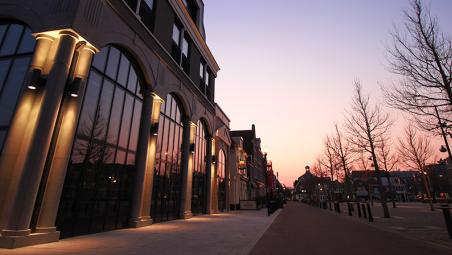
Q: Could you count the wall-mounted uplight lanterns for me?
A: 5